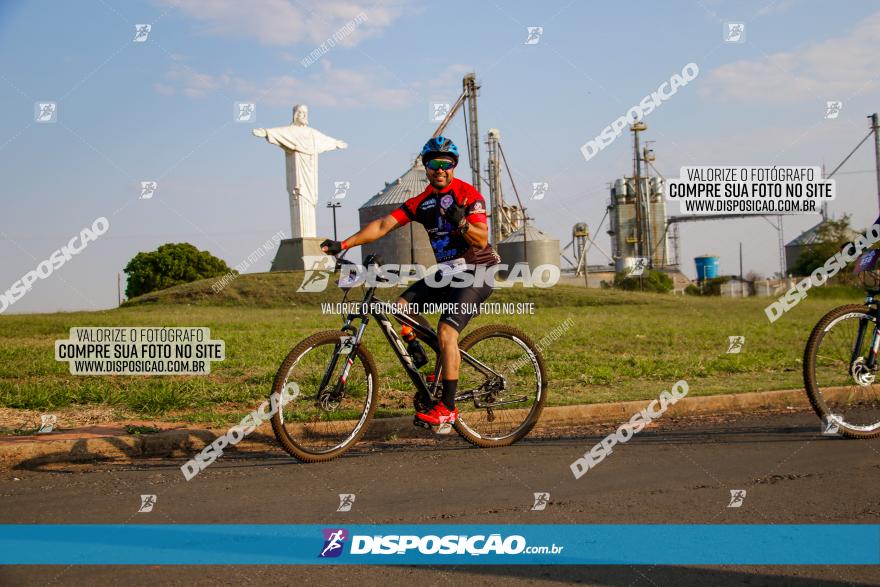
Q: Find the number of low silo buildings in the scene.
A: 3